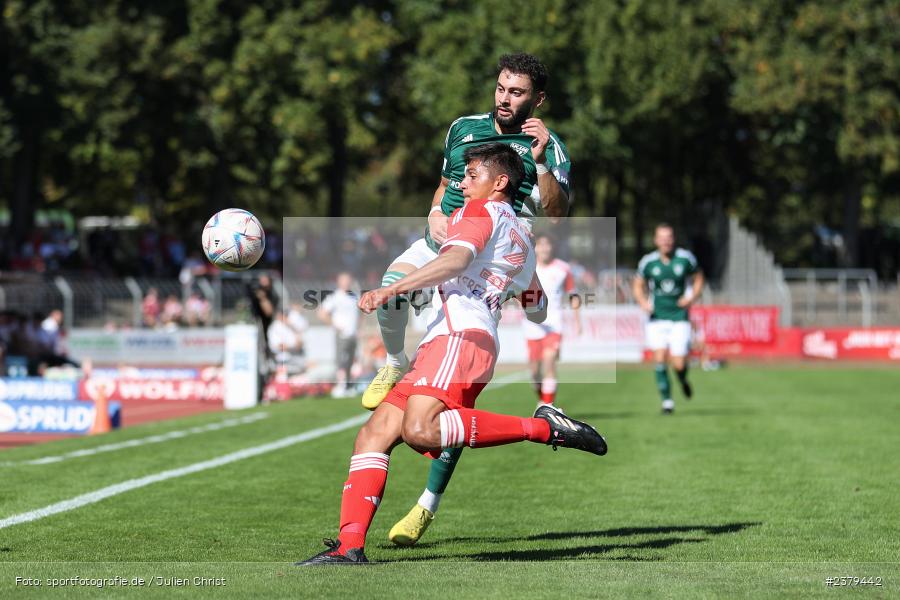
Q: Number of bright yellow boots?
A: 2